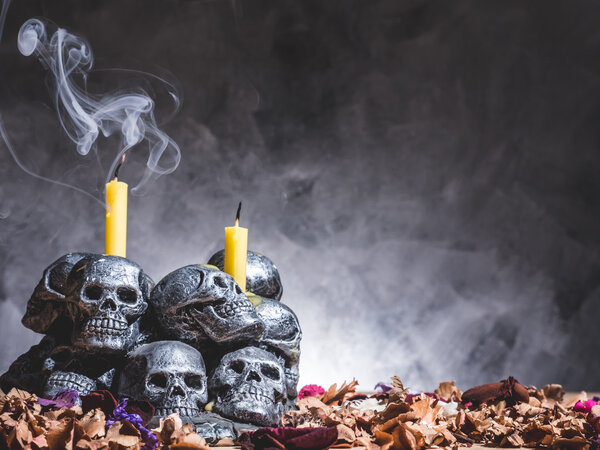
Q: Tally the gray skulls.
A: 8